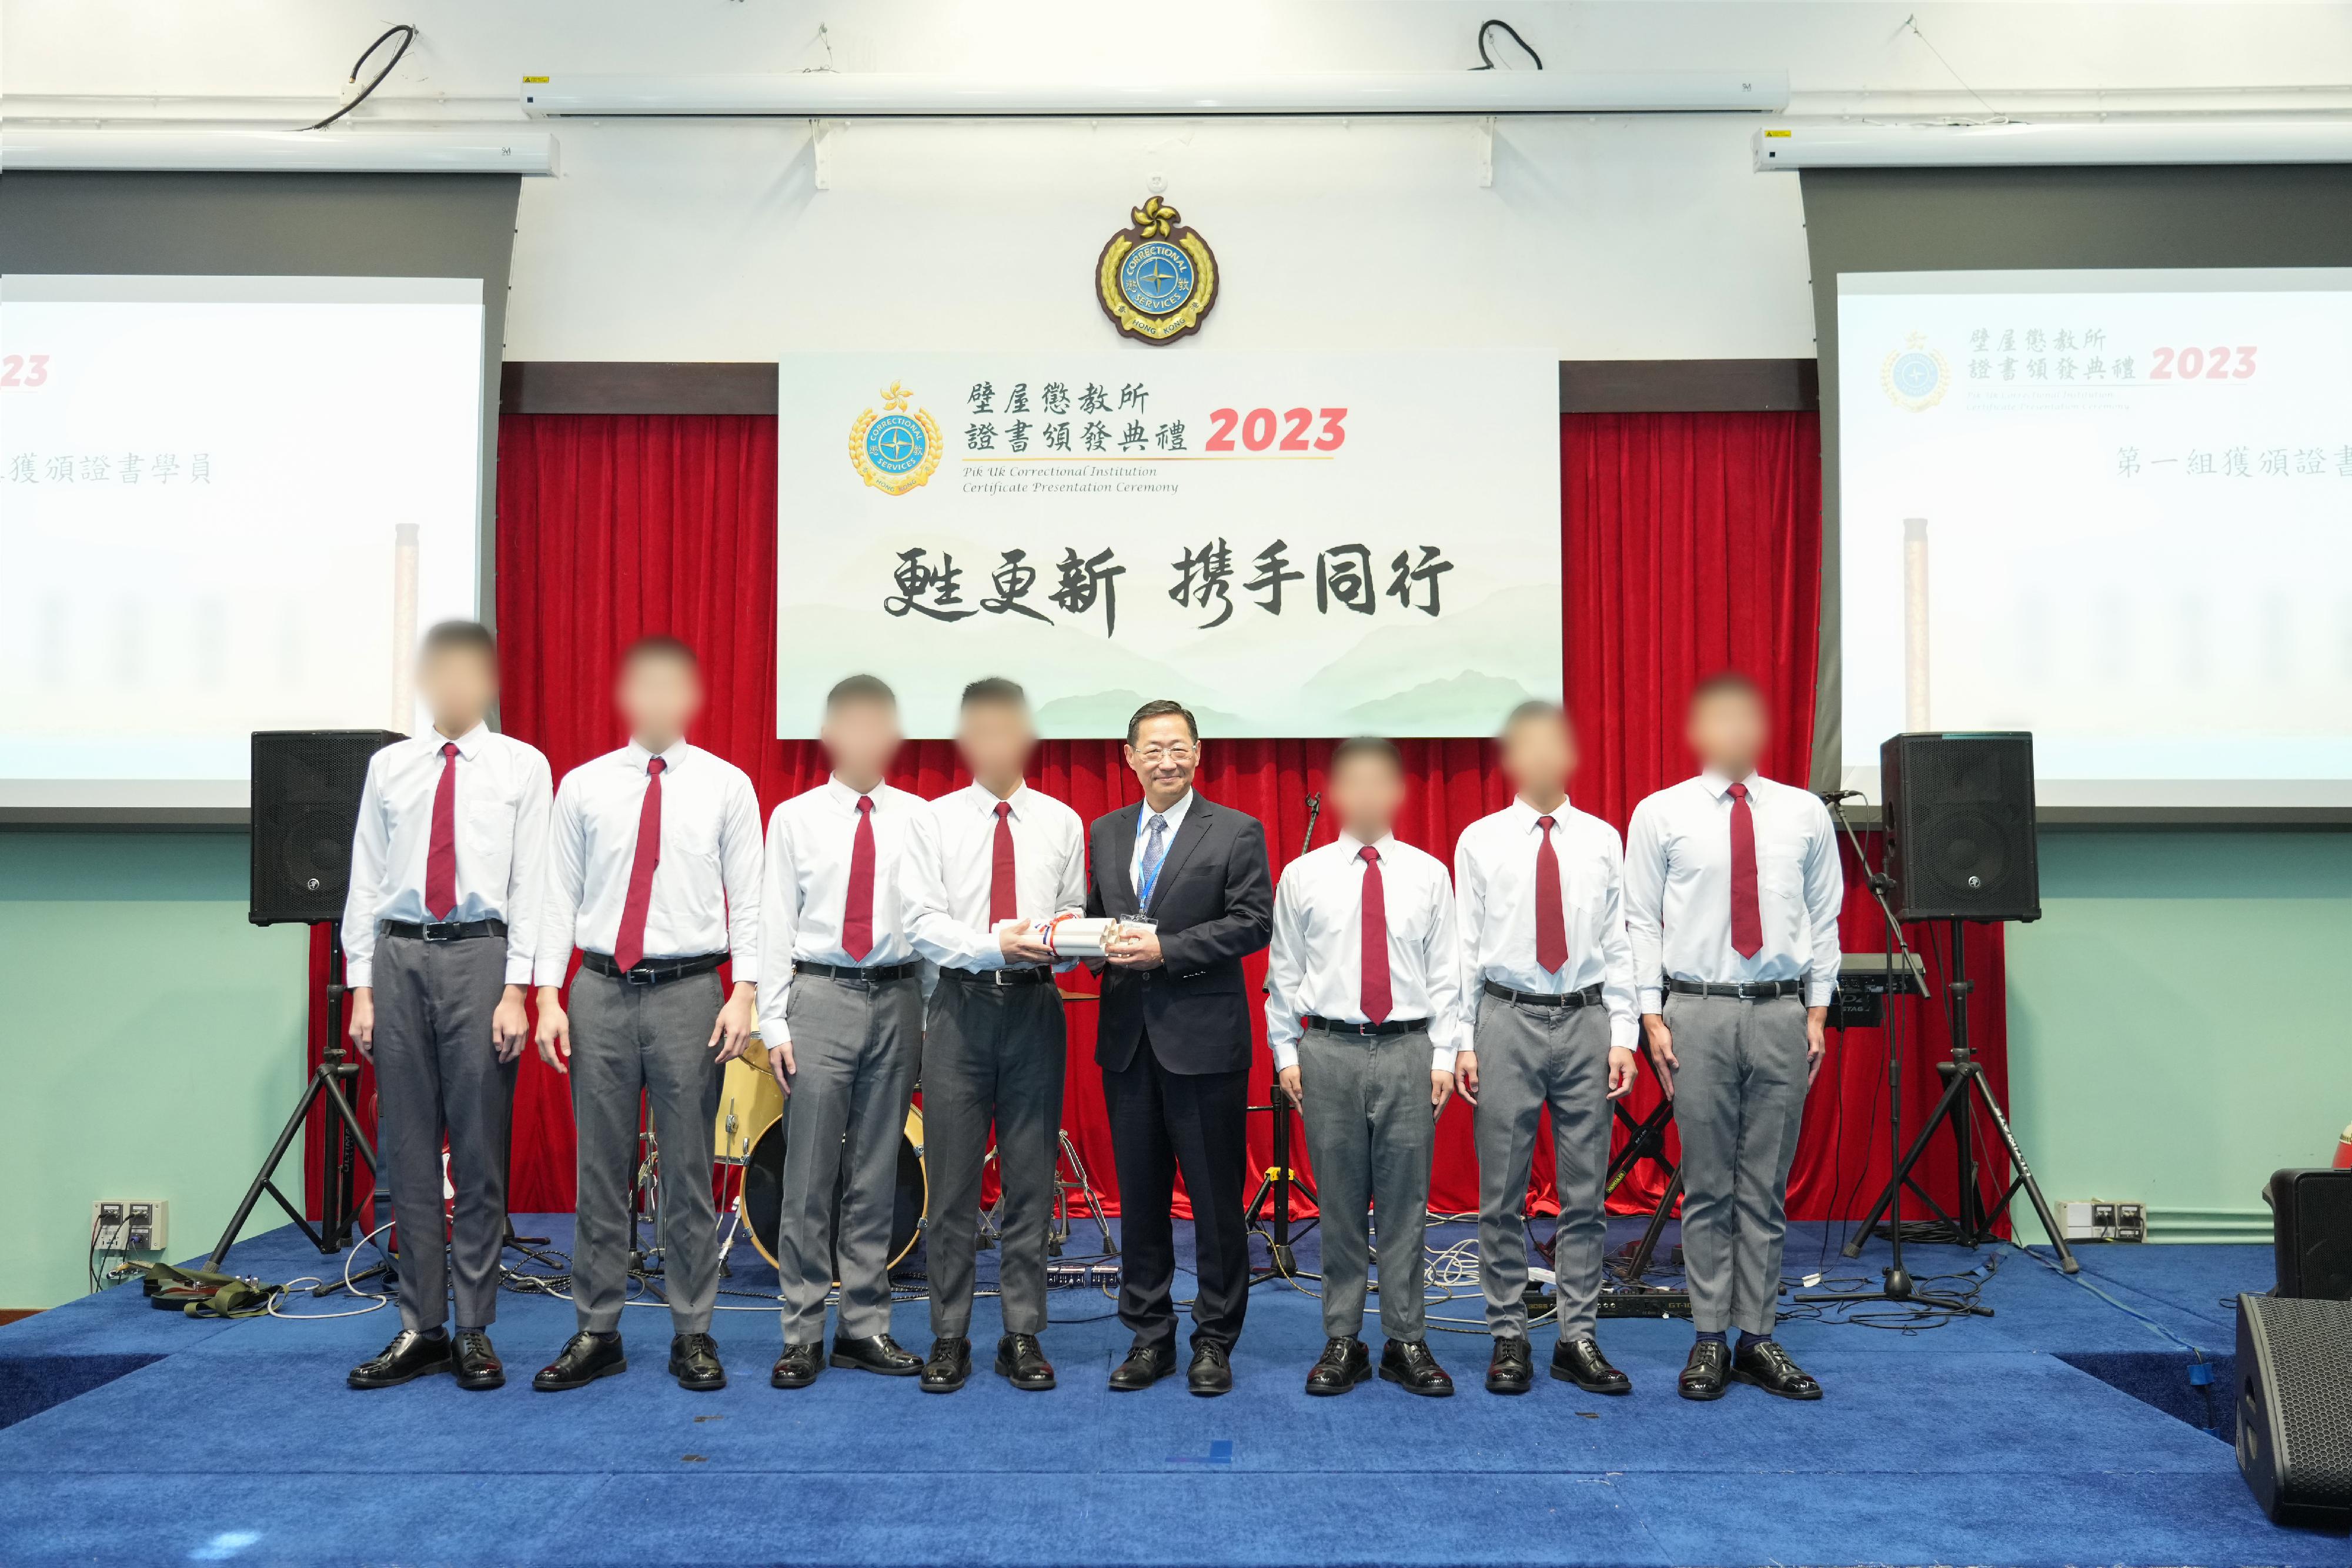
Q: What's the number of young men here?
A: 7